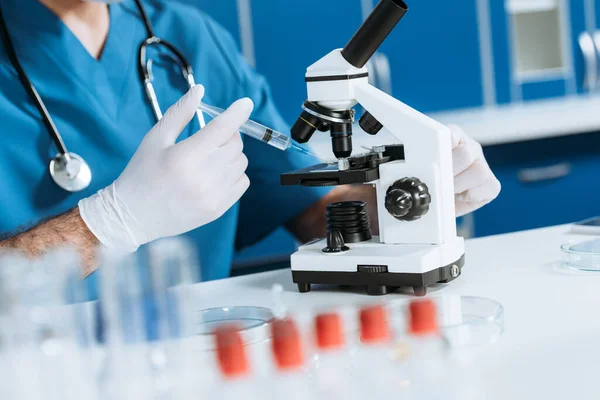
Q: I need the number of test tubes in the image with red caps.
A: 5